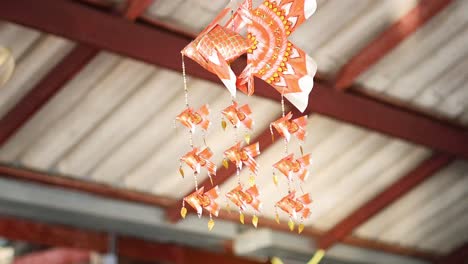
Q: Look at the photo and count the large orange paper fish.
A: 1